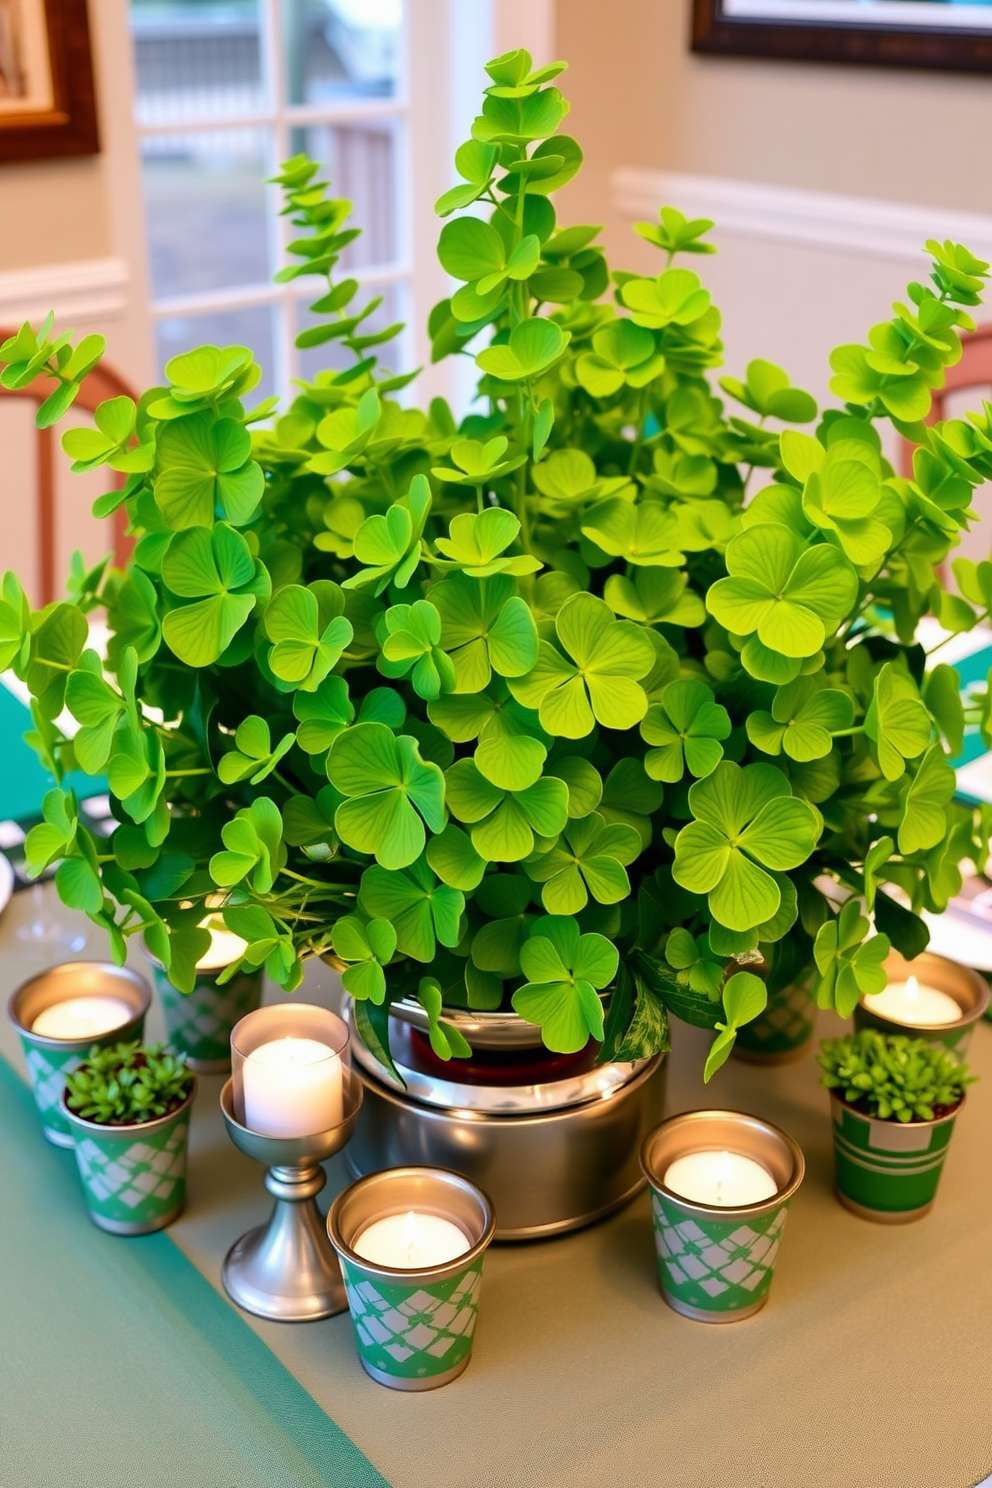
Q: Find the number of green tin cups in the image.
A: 8